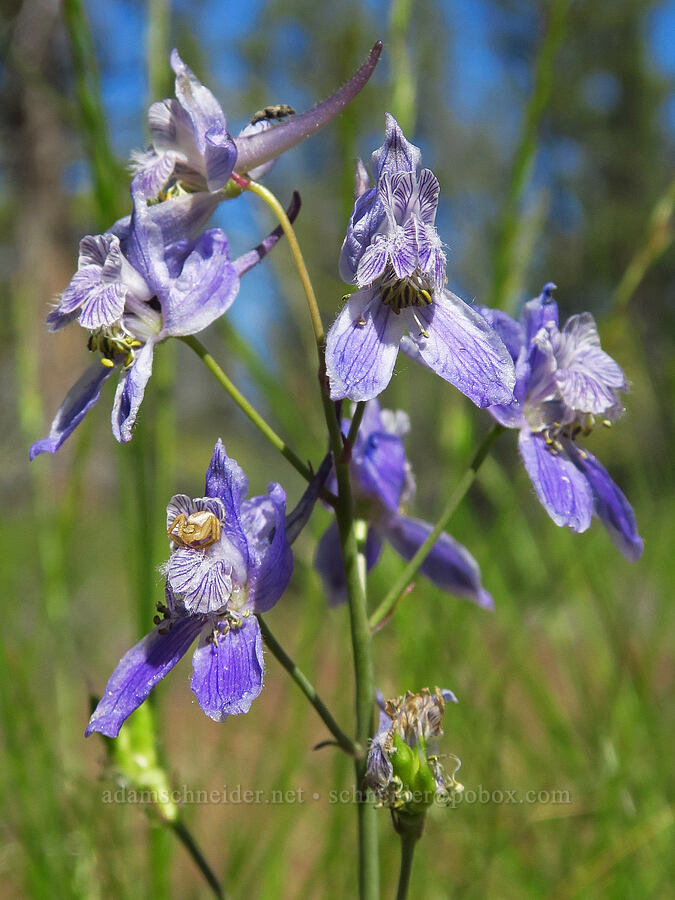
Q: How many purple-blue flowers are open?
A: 6